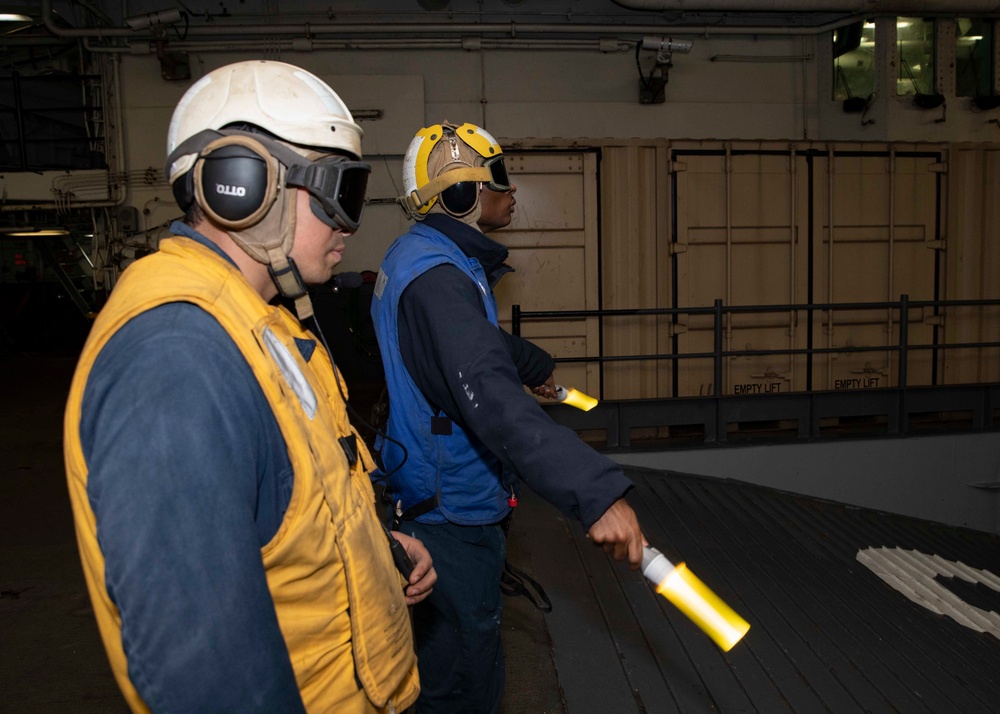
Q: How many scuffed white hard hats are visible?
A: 1